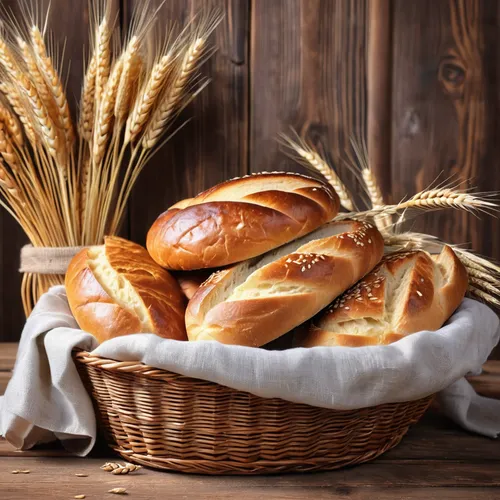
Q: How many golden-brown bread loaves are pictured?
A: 4